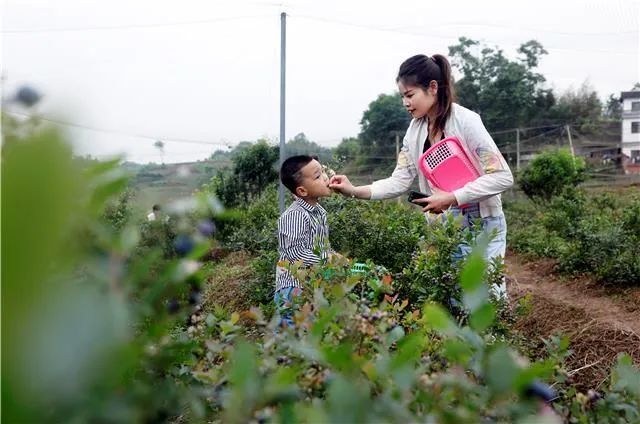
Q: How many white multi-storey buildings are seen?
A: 1